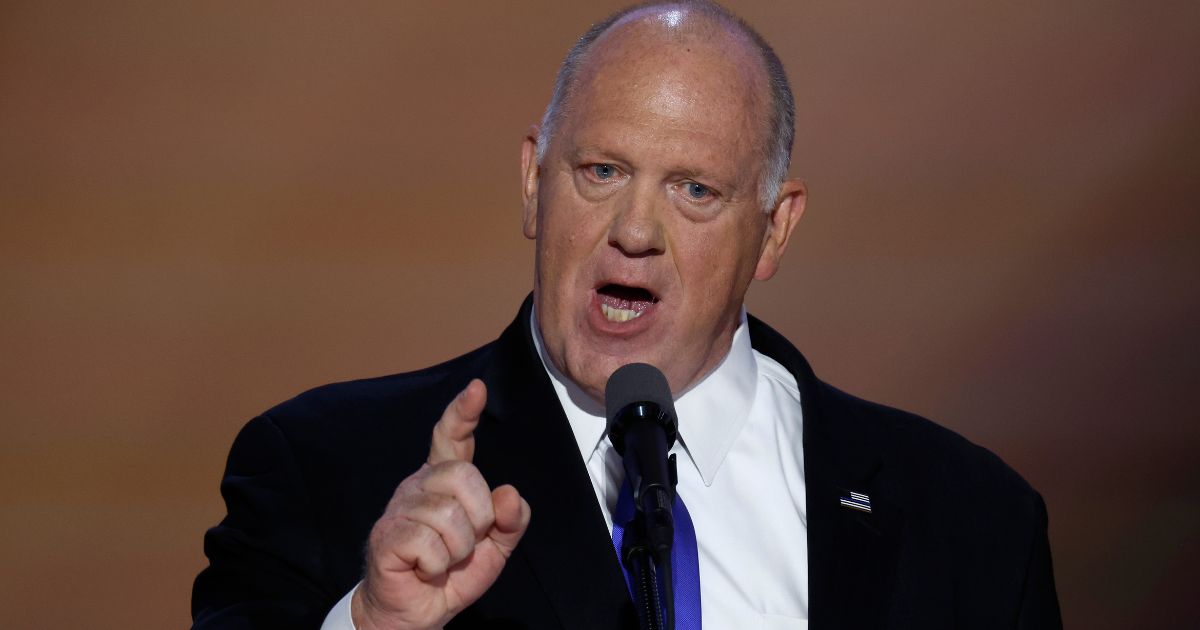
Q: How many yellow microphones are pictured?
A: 0